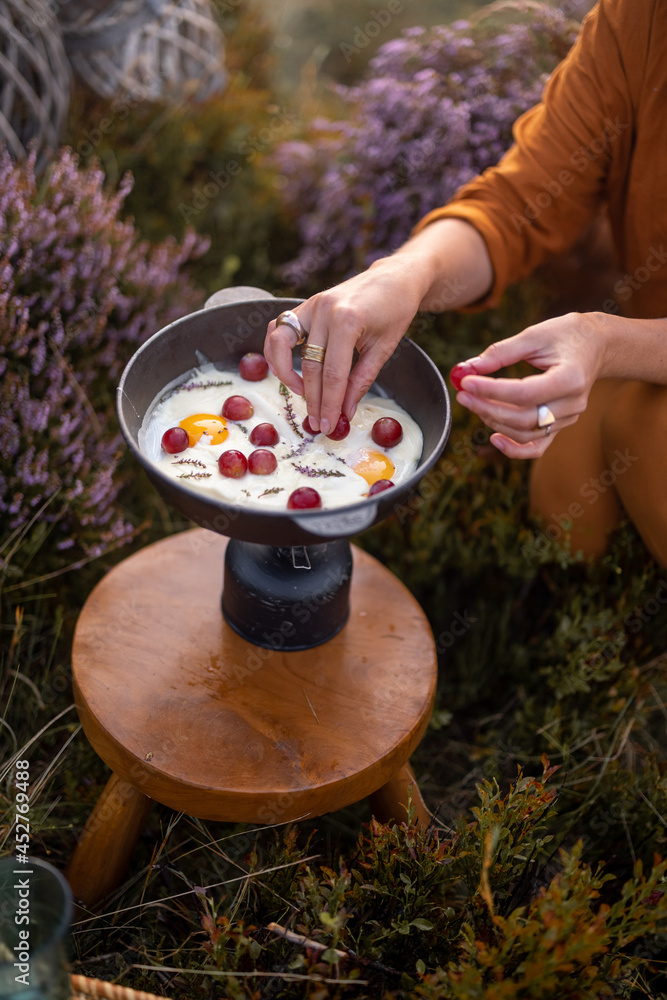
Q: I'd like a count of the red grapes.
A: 12